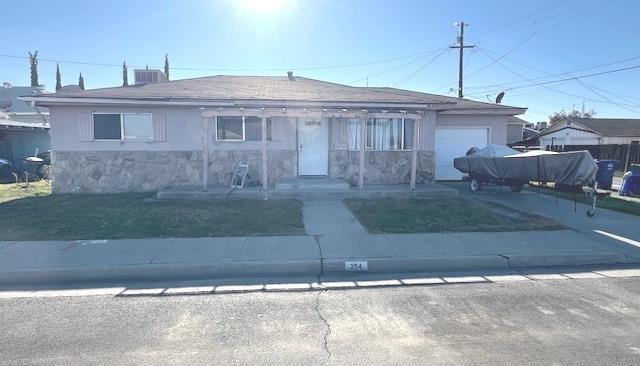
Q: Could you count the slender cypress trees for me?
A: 5